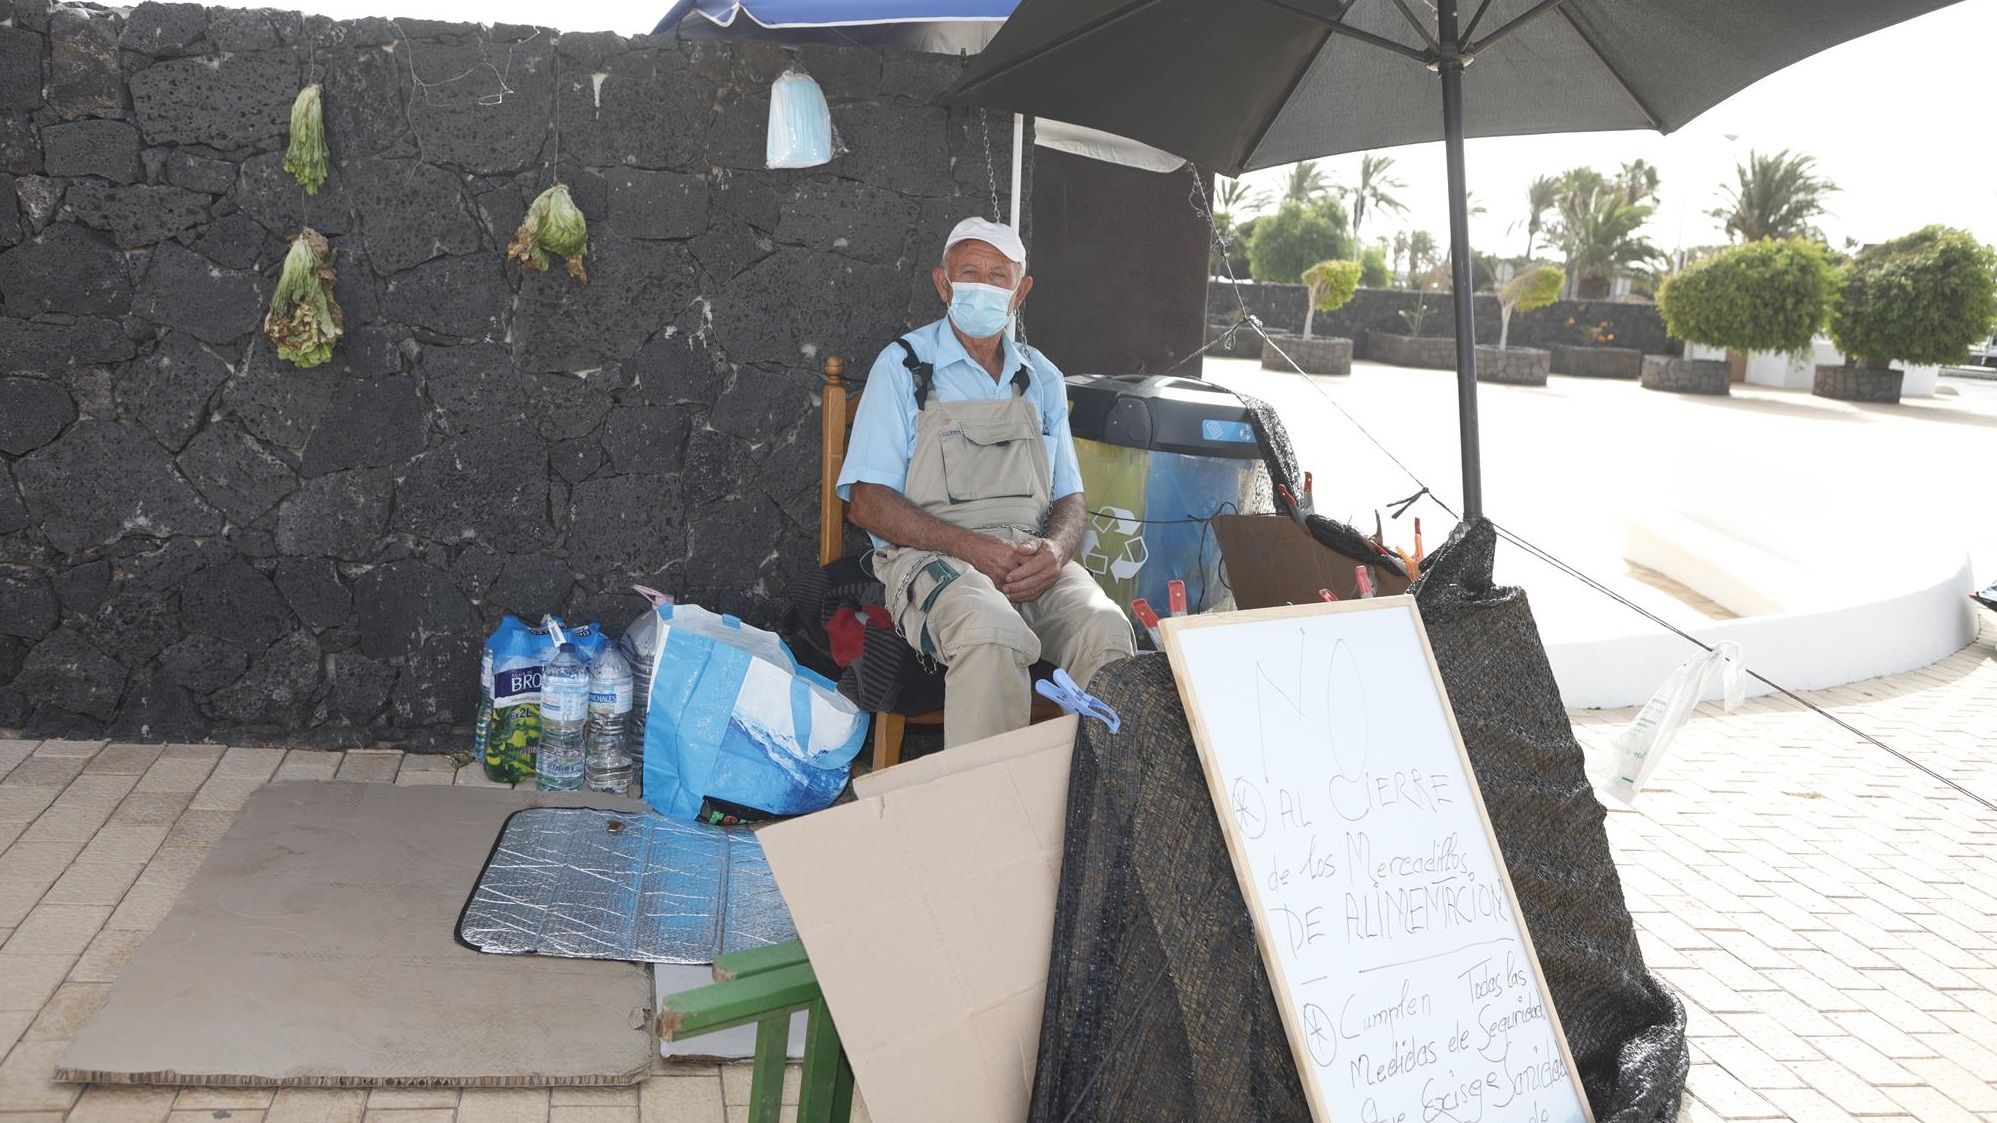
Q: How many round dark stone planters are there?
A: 4